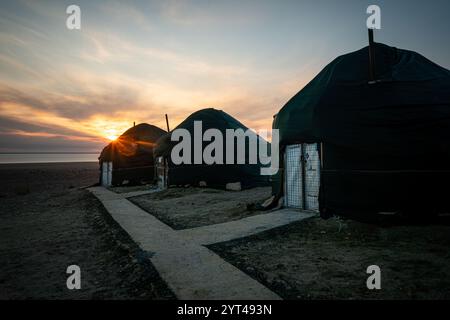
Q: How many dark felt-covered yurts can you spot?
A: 3